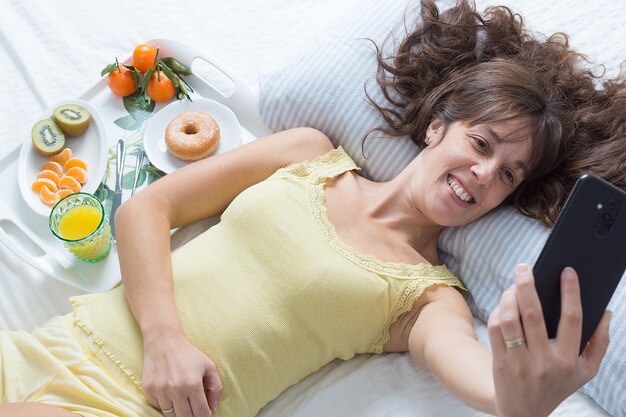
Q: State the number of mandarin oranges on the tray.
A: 3